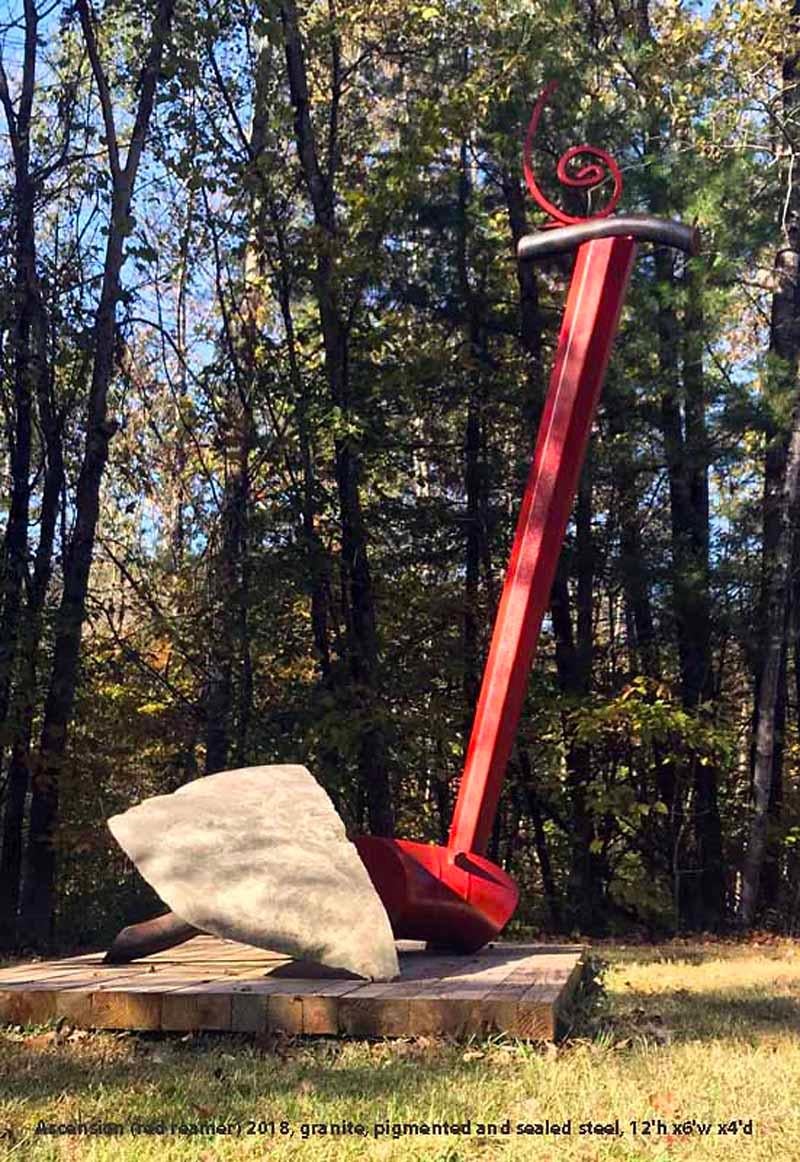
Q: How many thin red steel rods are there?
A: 1